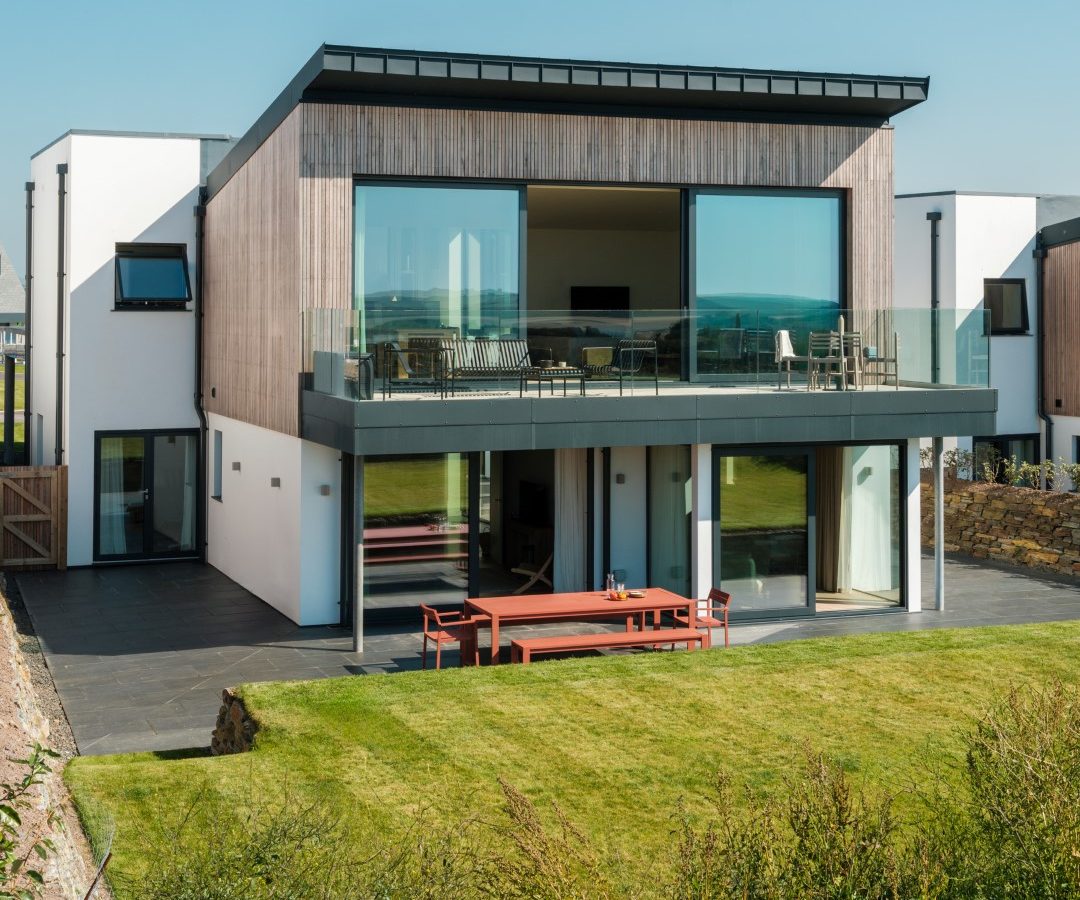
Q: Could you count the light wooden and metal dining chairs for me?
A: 4